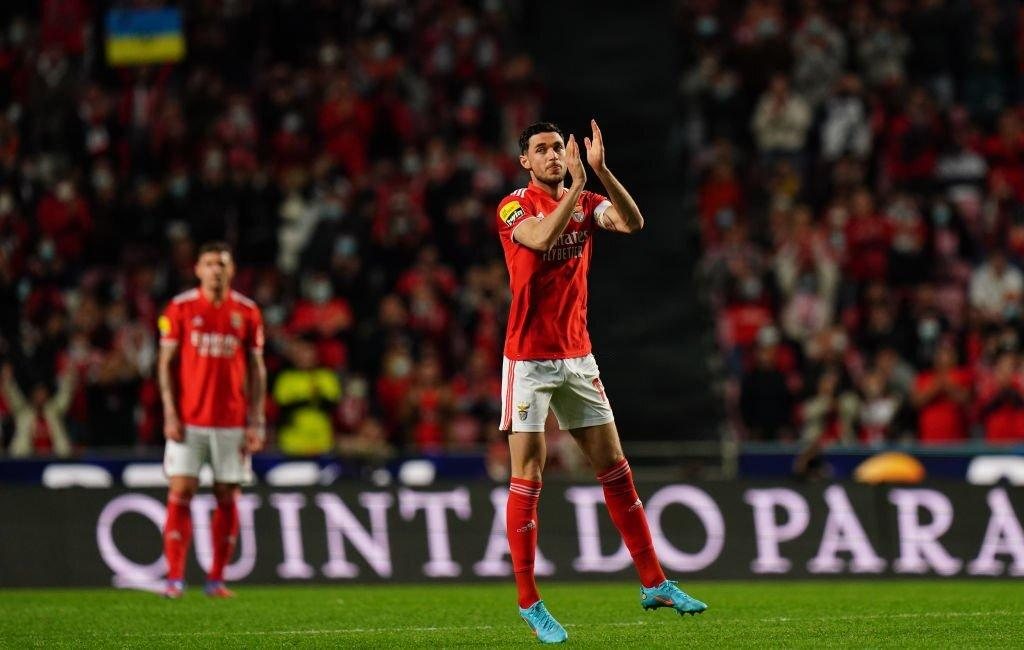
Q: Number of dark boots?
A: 0